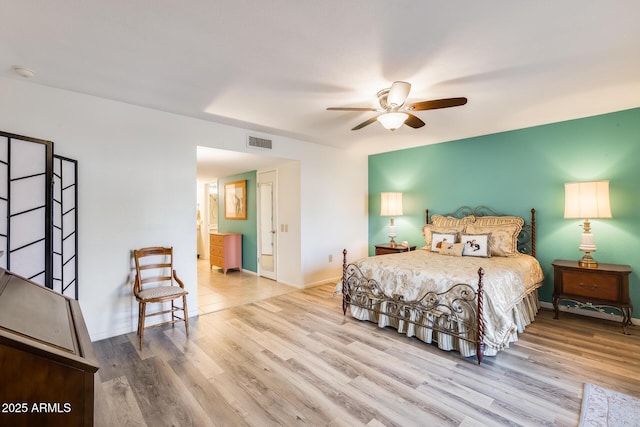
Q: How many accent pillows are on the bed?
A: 3